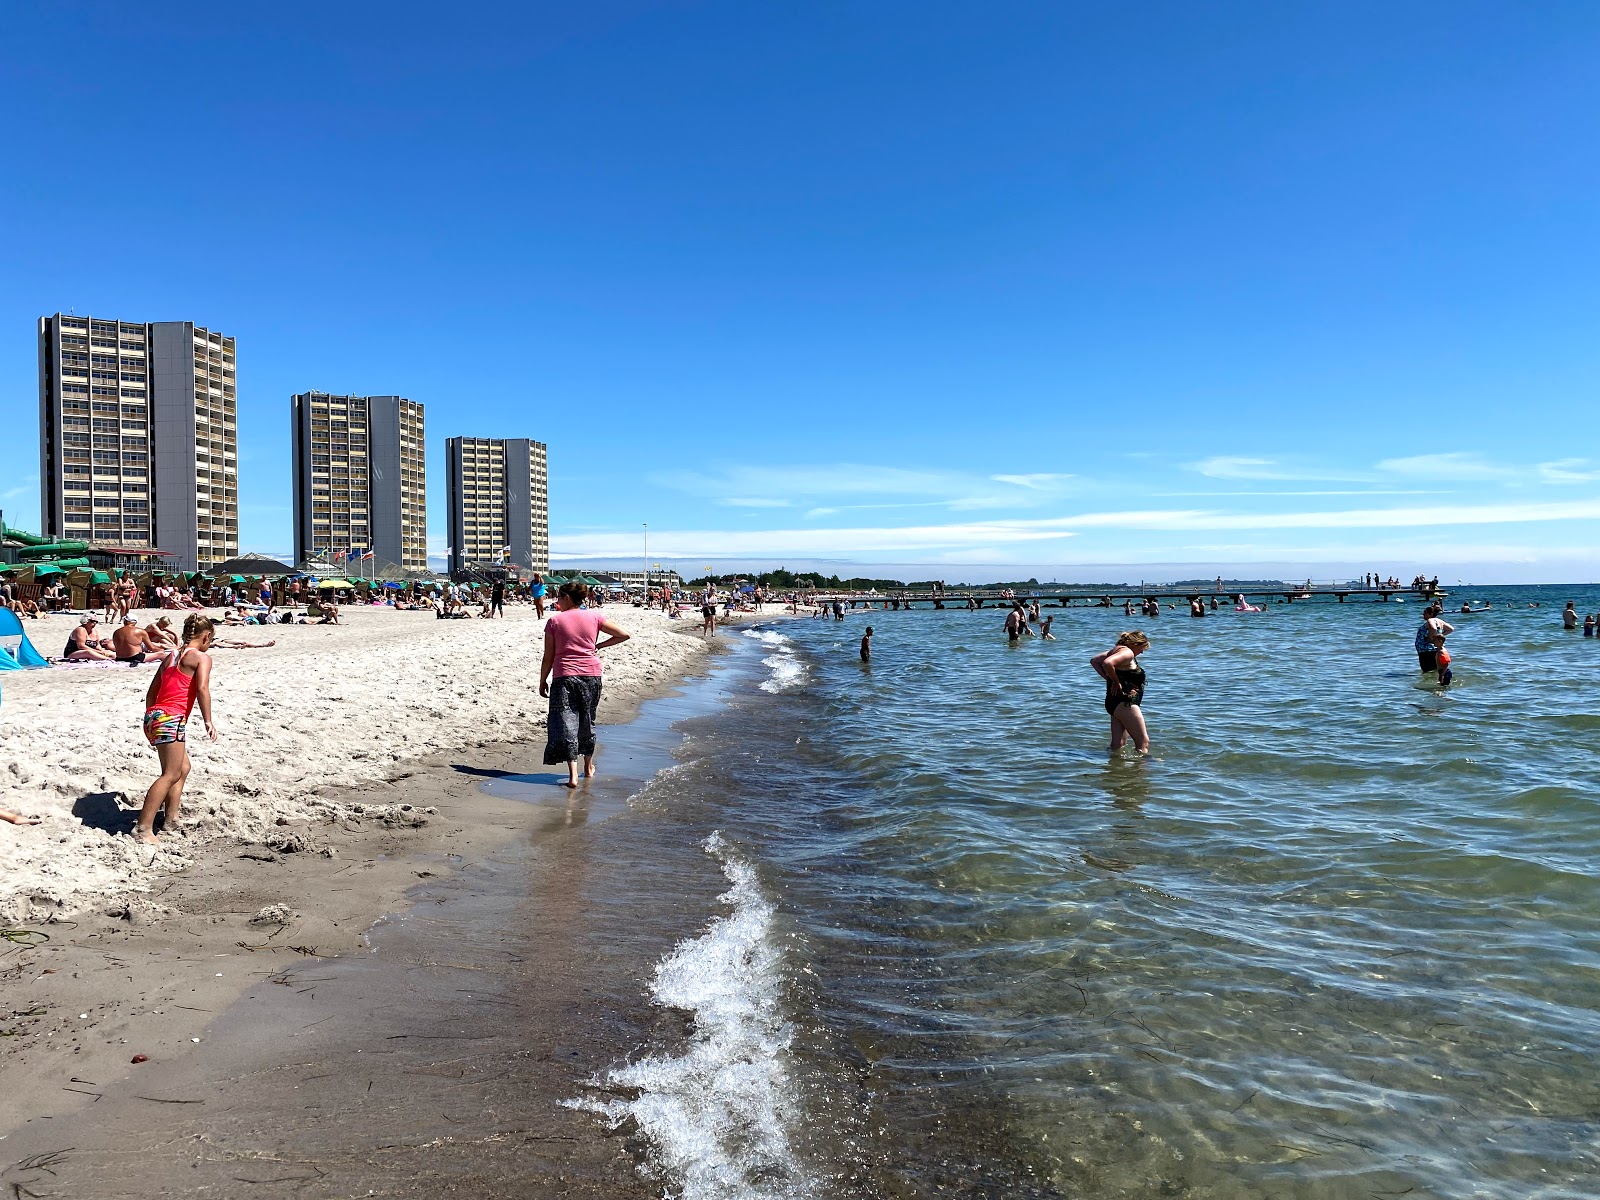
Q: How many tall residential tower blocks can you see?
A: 3